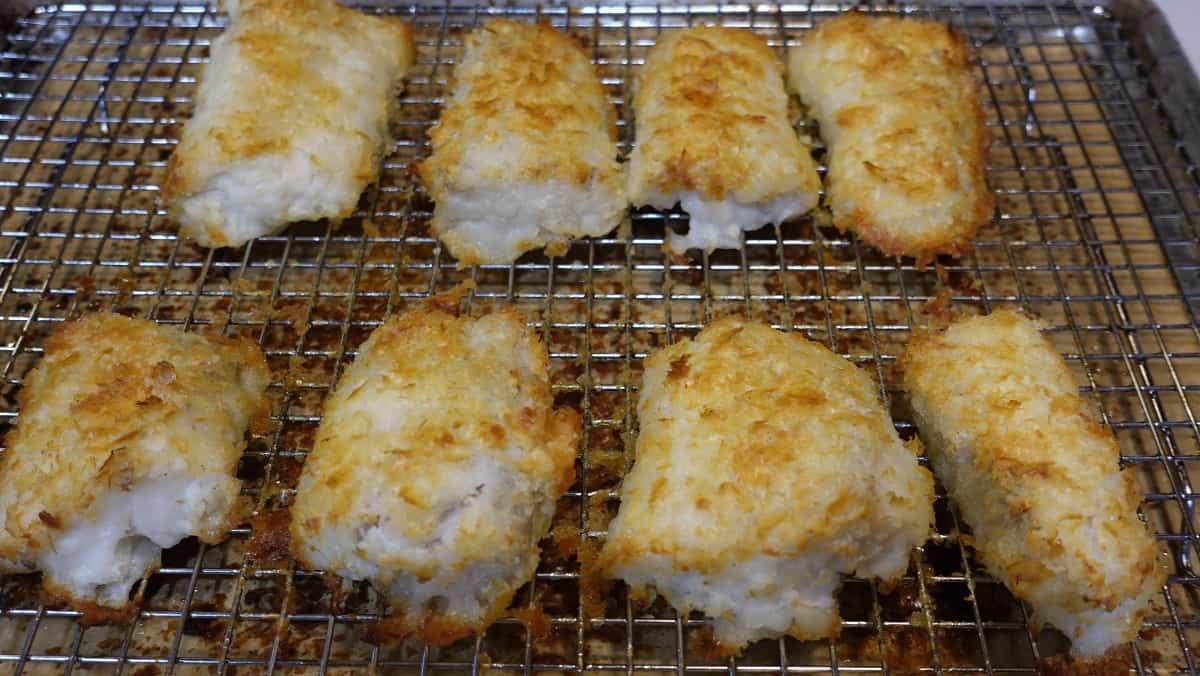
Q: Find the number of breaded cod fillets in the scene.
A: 8